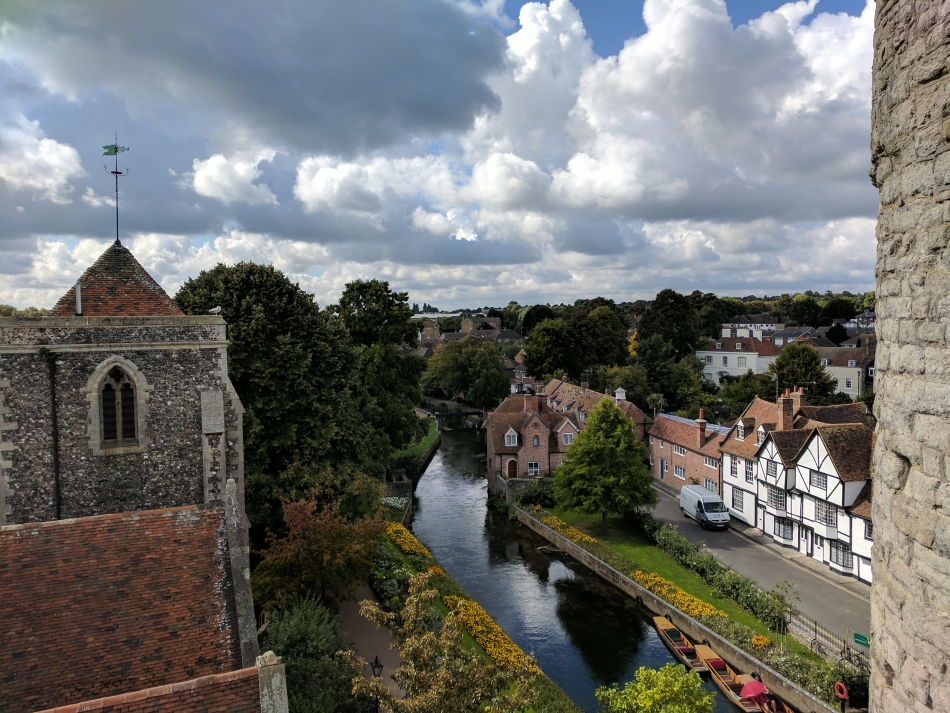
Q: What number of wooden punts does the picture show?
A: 3